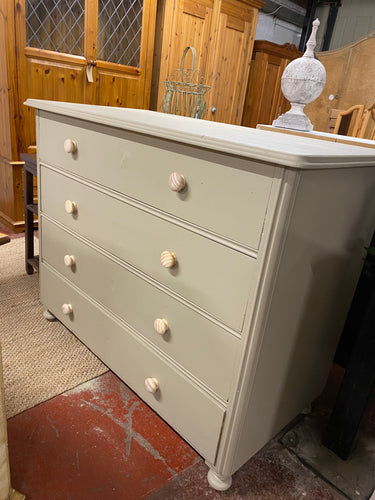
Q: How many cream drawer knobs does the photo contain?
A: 8